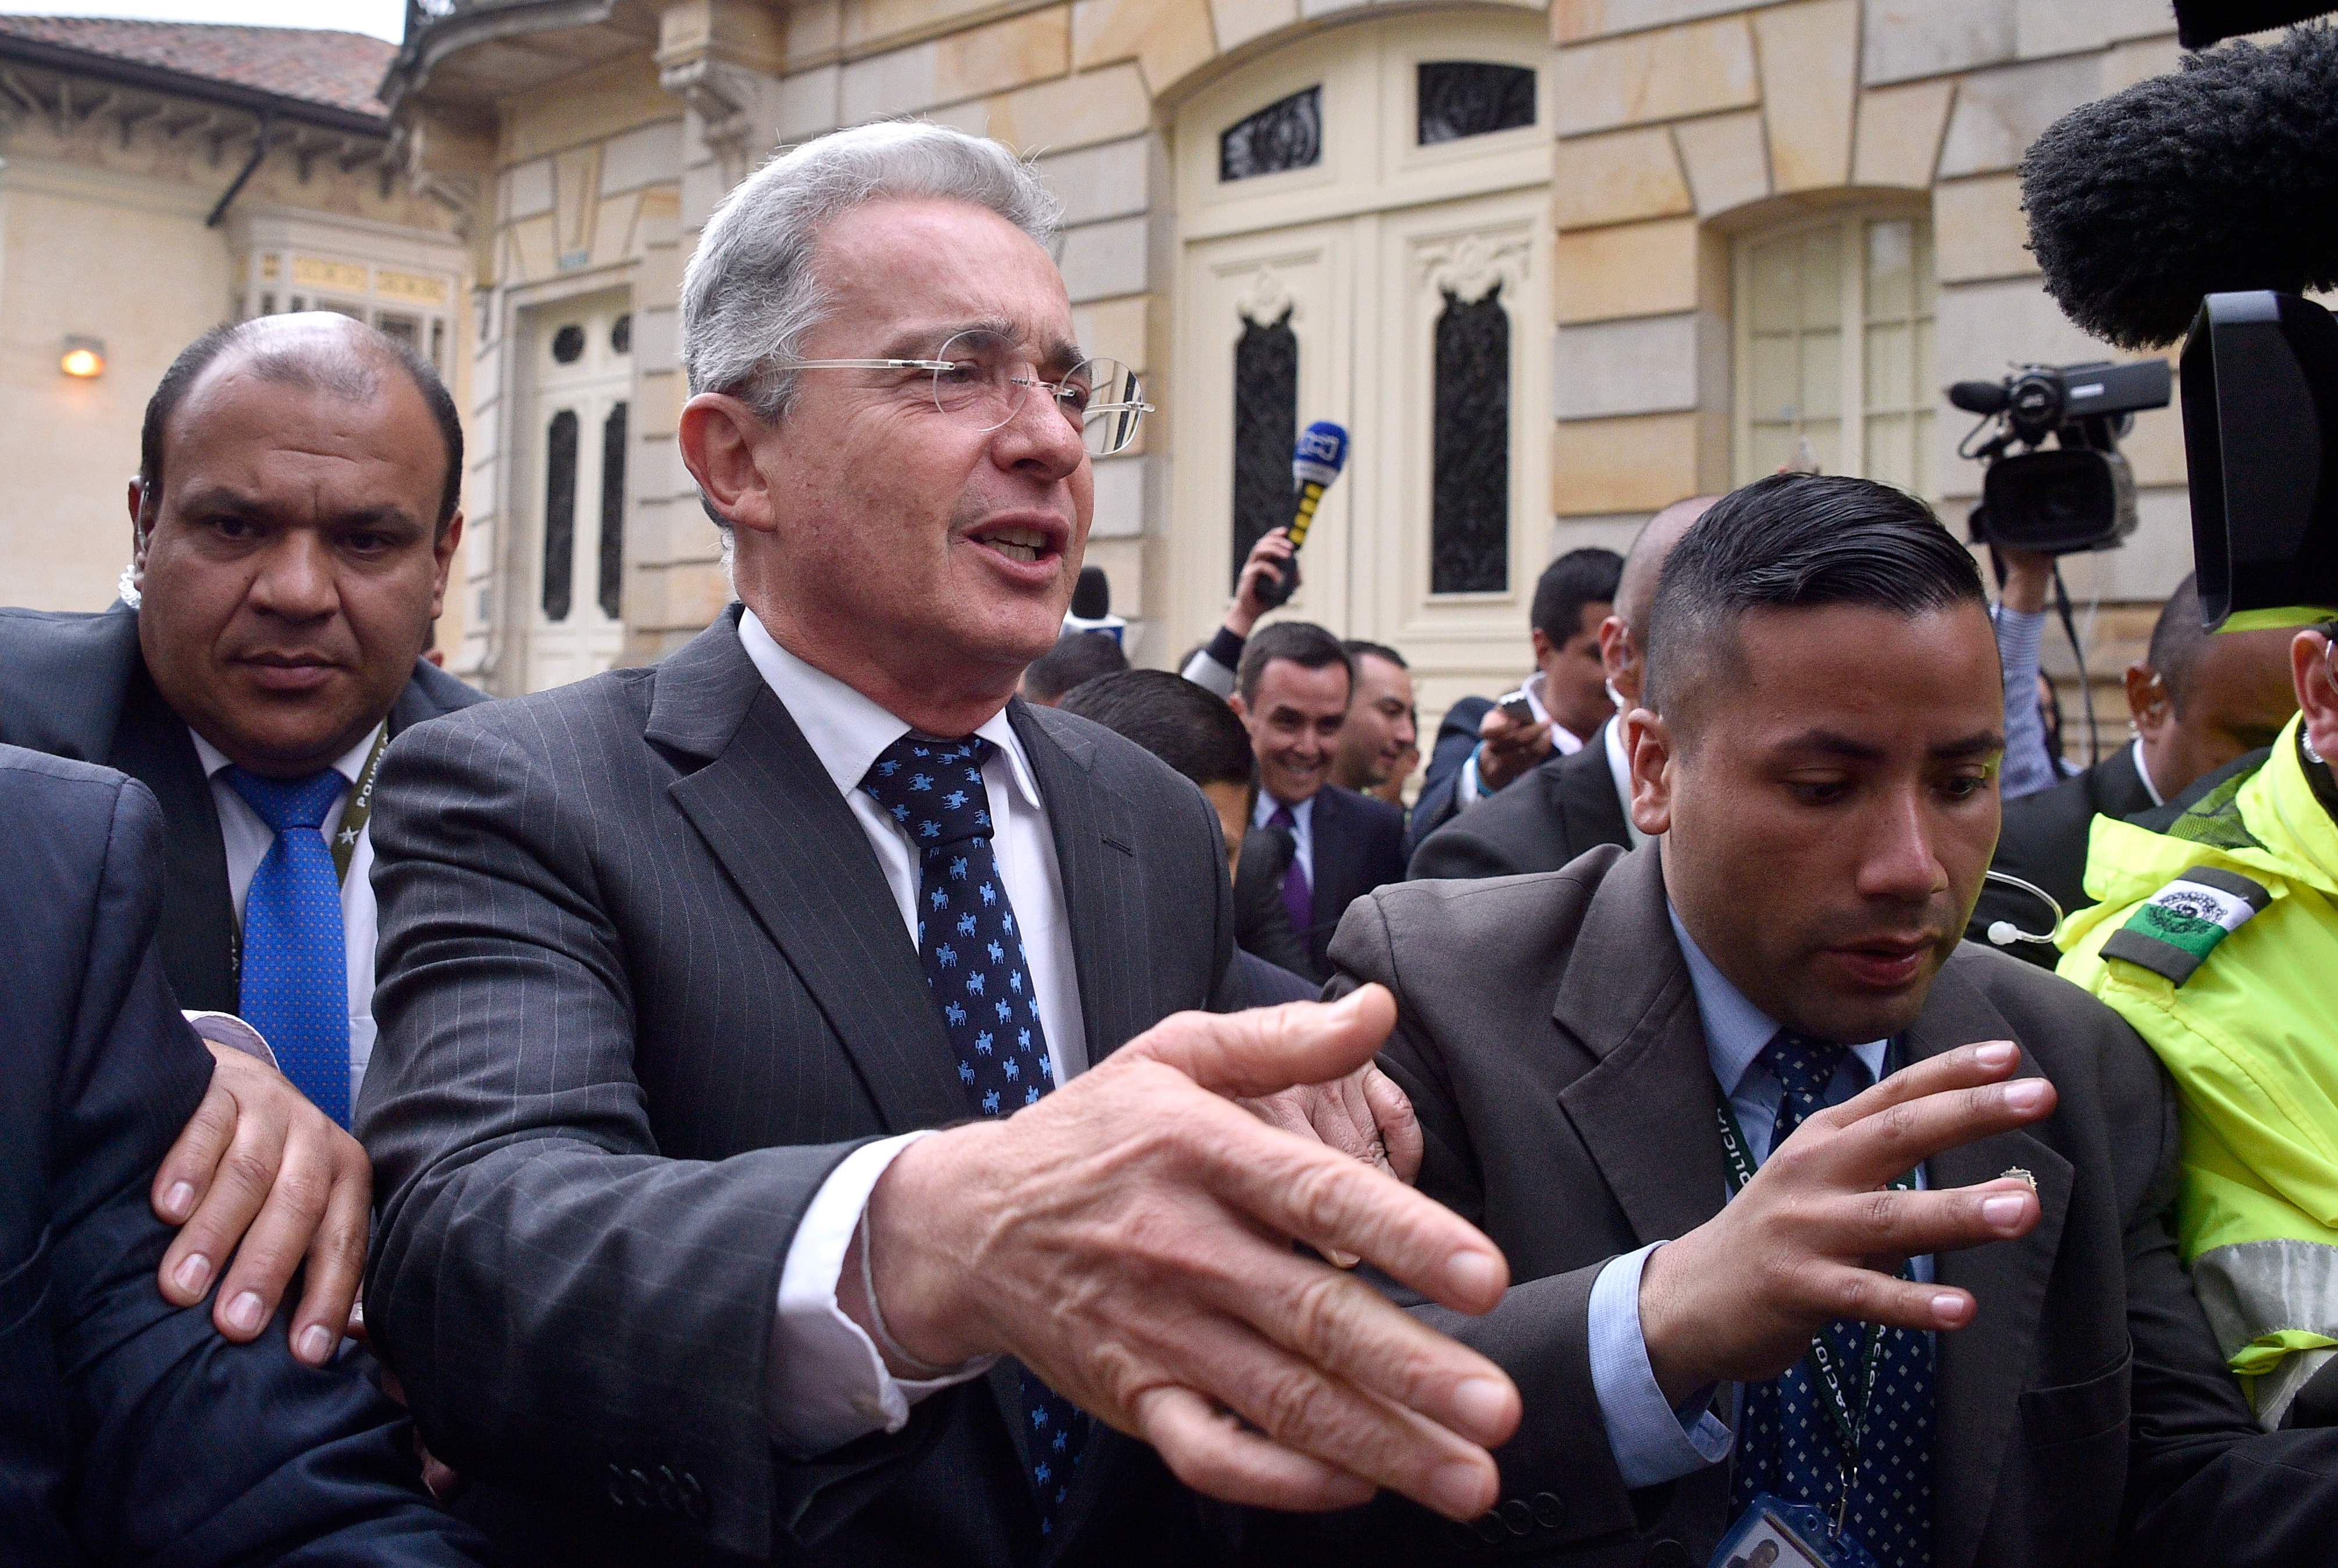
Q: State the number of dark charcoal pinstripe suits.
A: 1